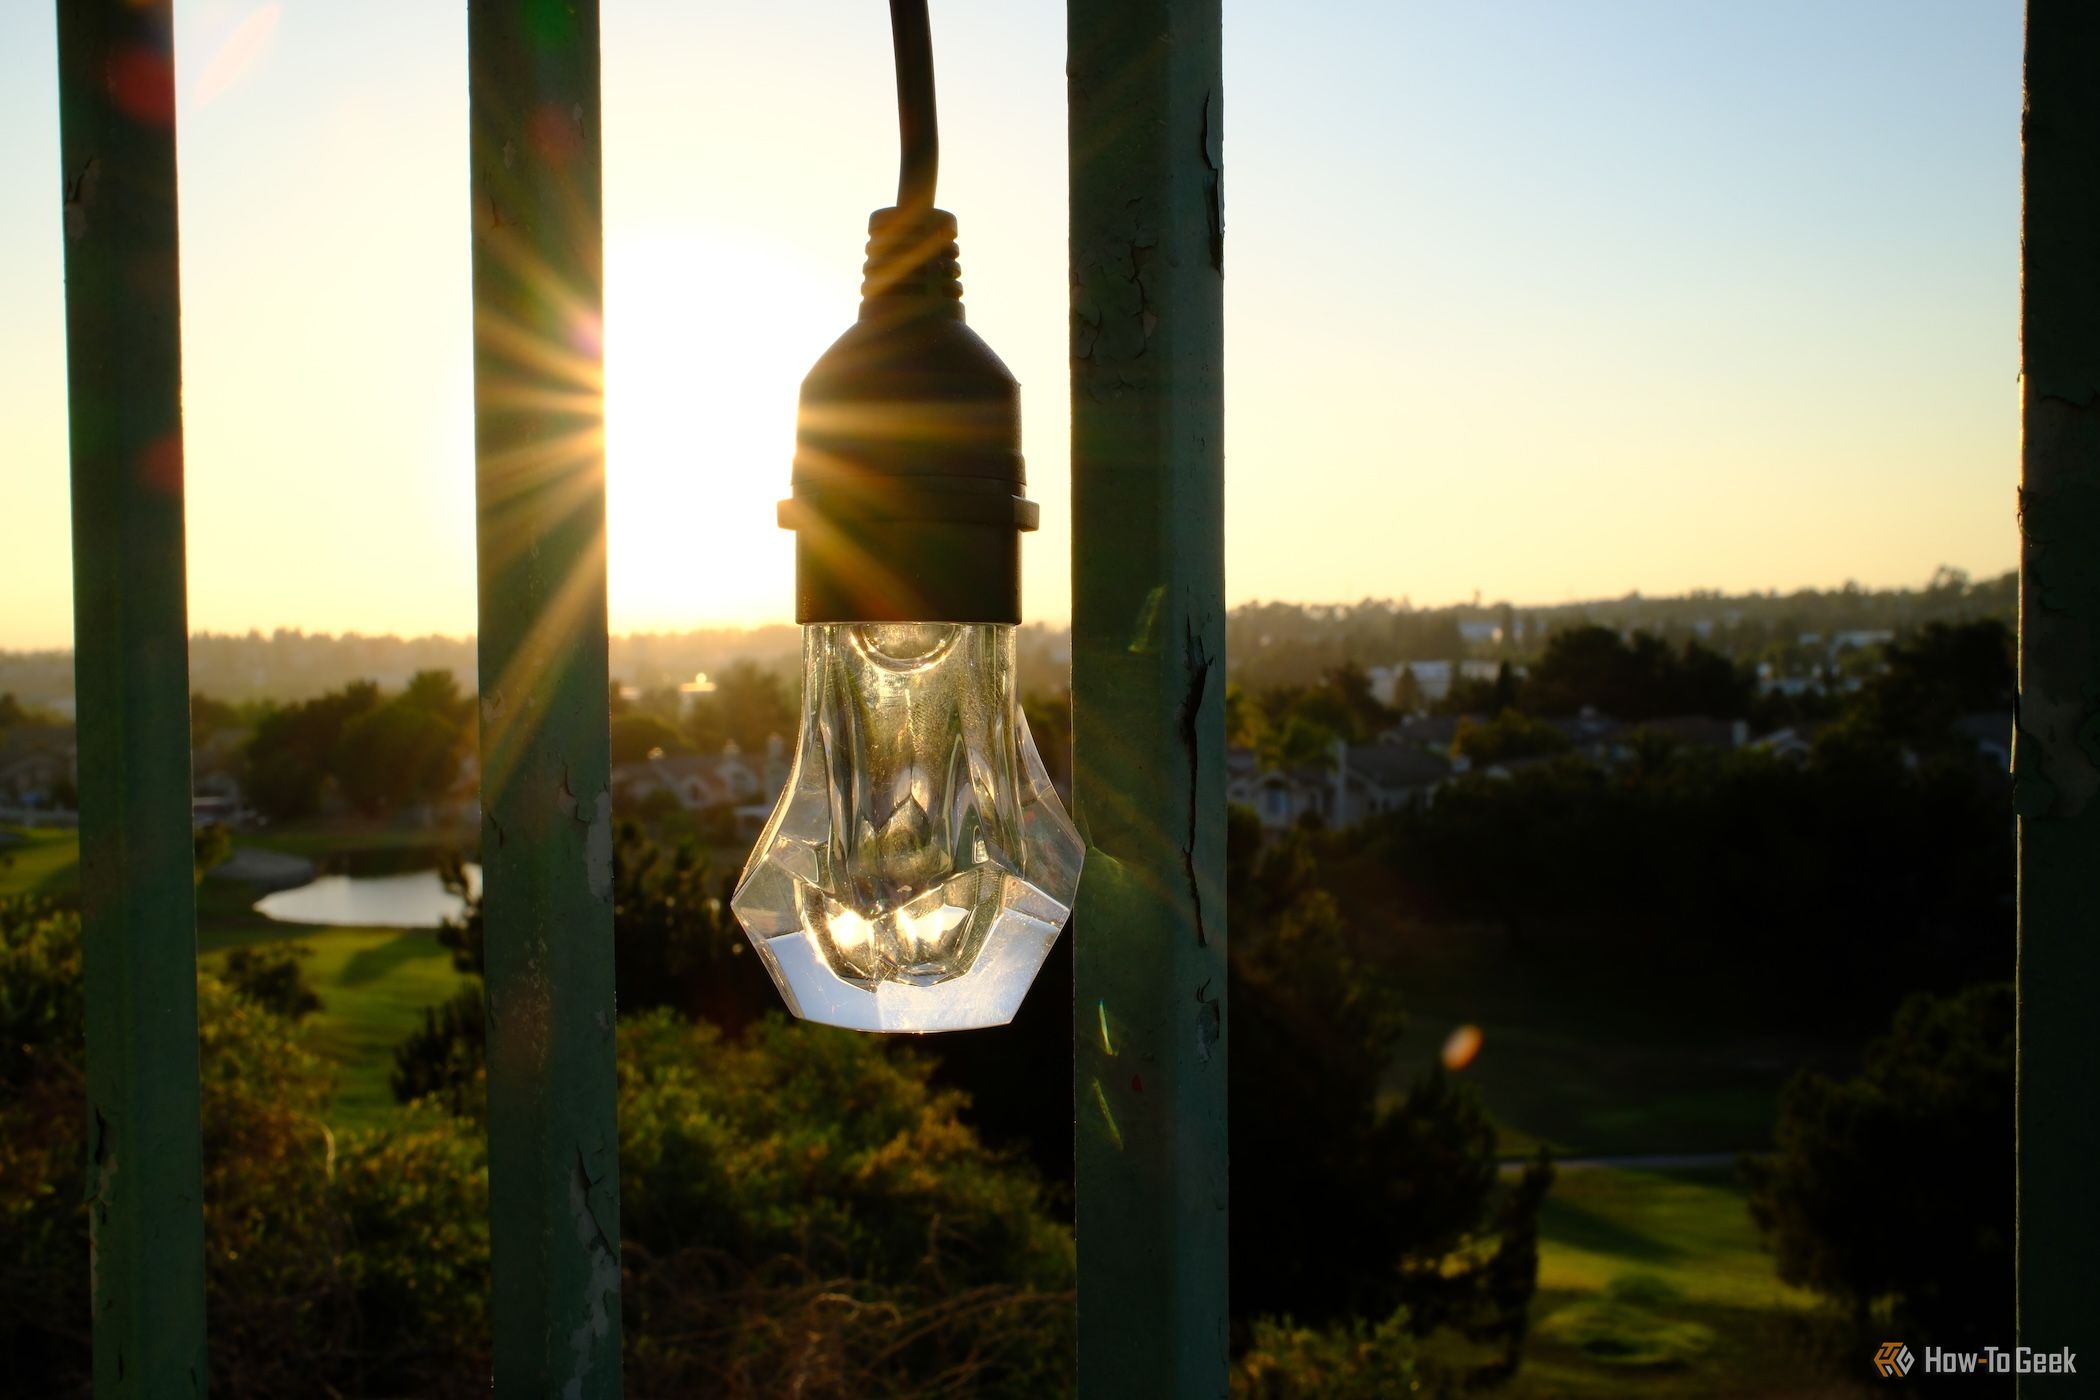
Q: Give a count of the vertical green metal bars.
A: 4